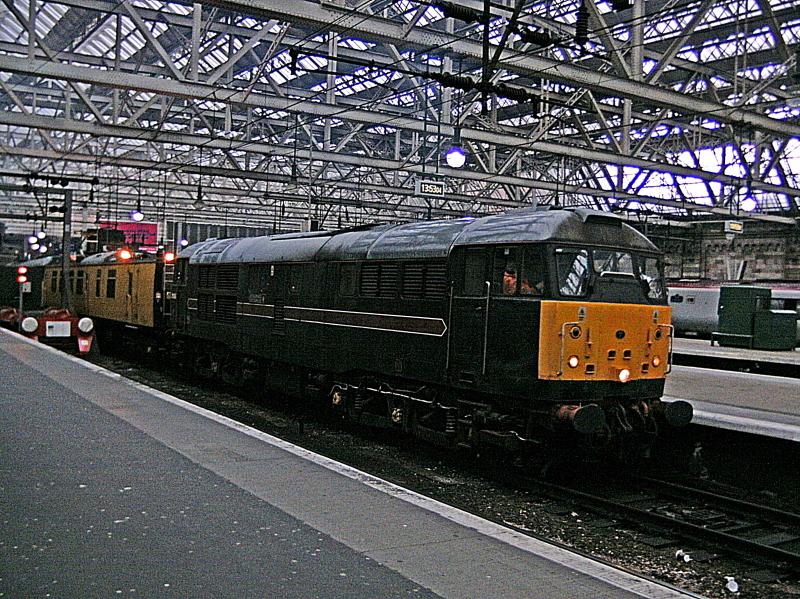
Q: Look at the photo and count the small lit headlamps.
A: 3